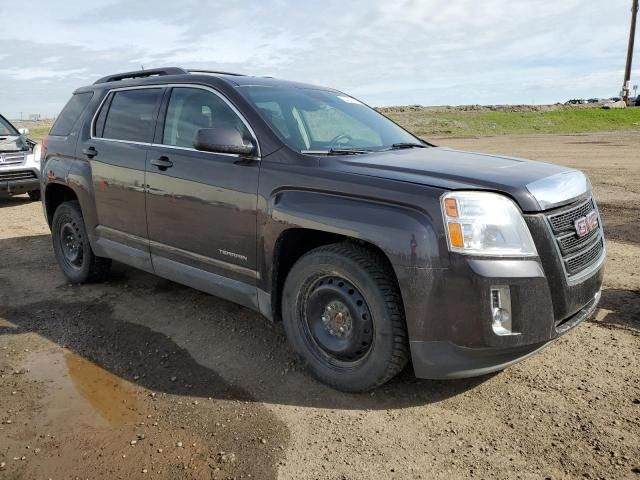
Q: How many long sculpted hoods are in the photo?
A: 1